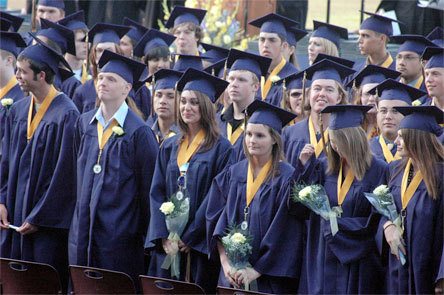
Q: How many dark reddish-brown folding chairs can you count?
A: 4